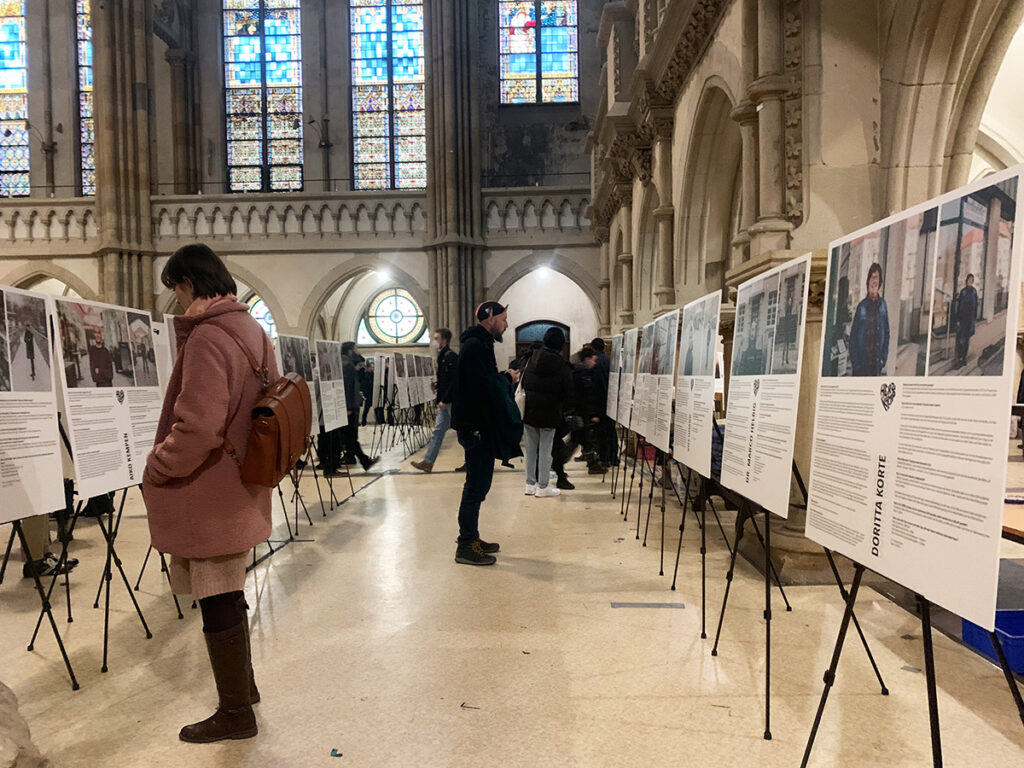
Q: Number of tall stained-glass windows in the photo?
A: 5